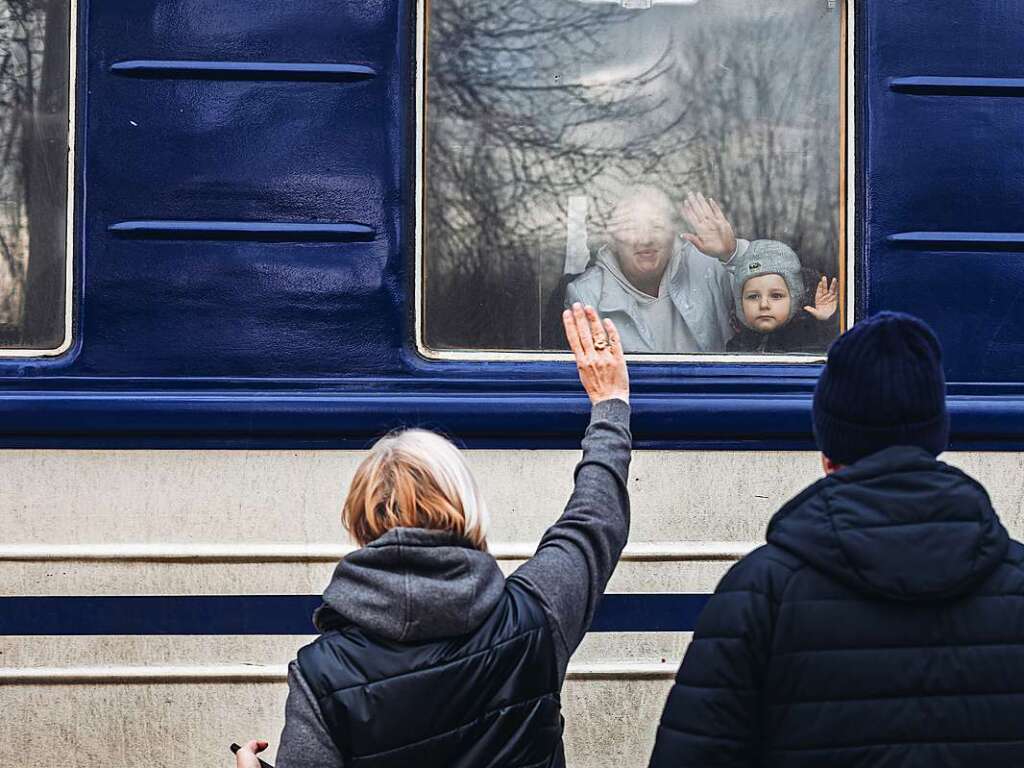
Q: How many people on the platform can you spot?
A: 2